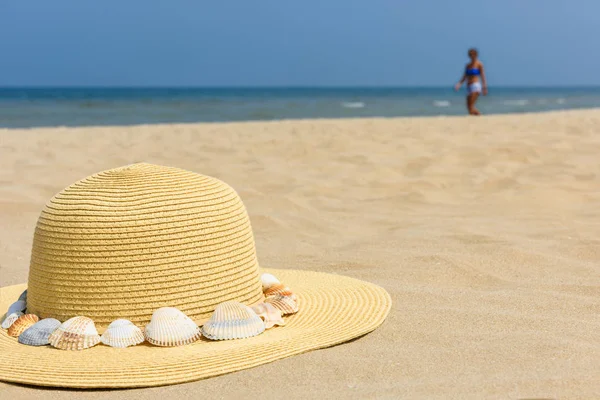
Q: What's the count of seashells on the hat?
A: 13